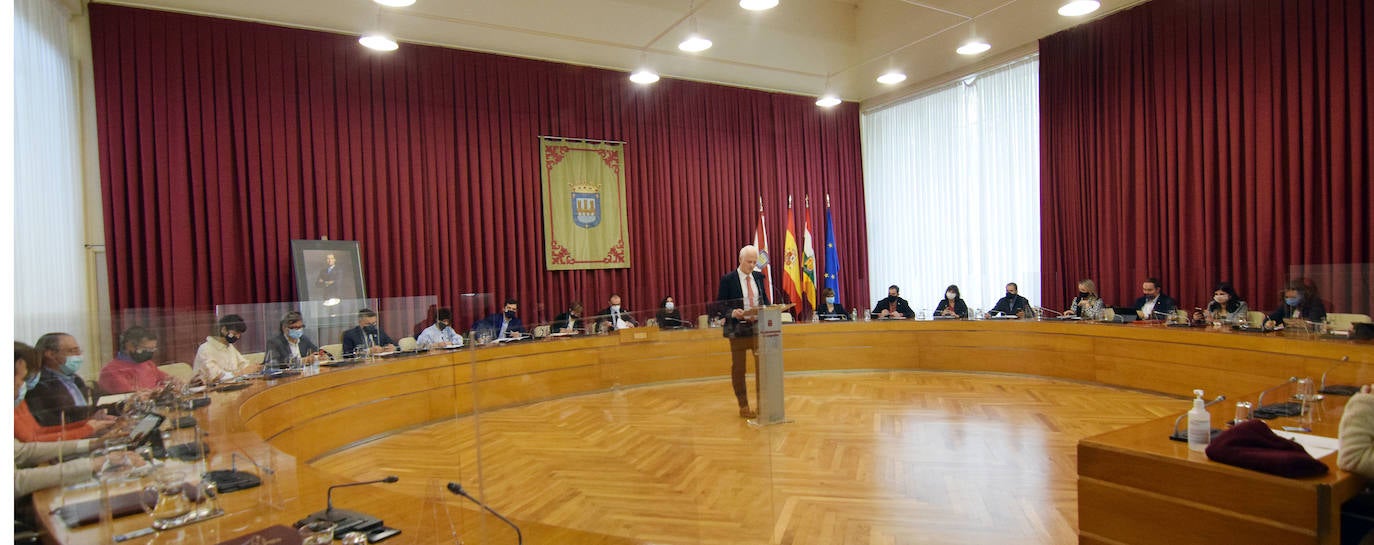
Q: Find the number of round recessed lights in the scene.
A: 9